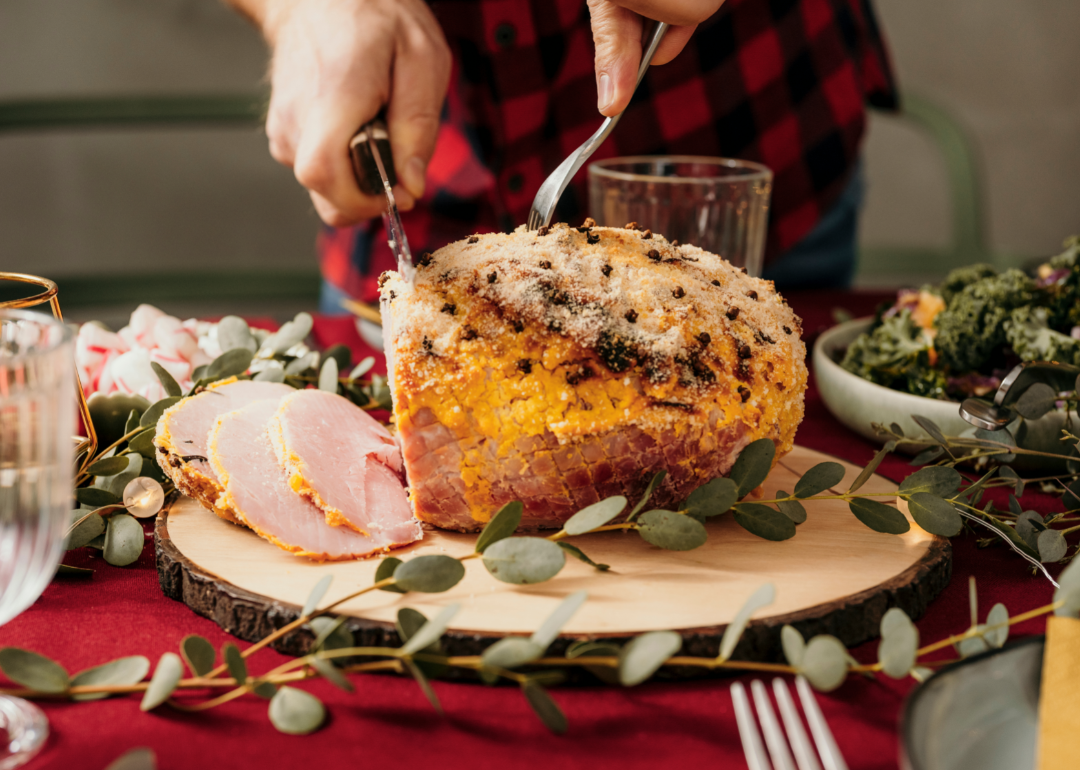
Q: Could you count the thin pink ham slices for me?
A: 3